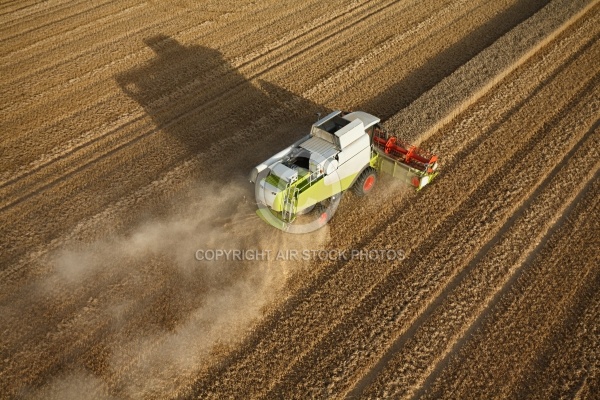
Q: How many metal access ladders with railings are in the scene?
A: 1